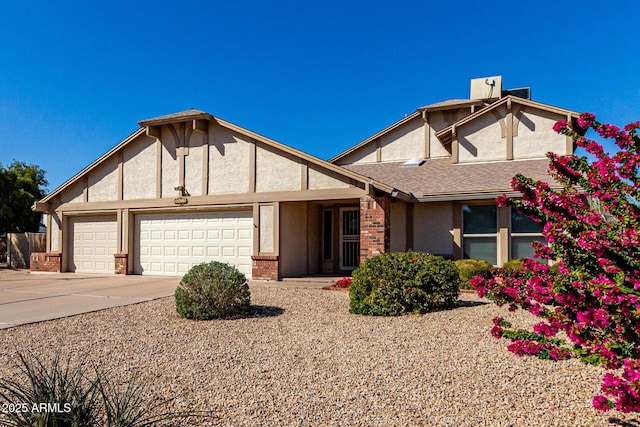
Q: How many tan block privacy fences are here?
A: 1